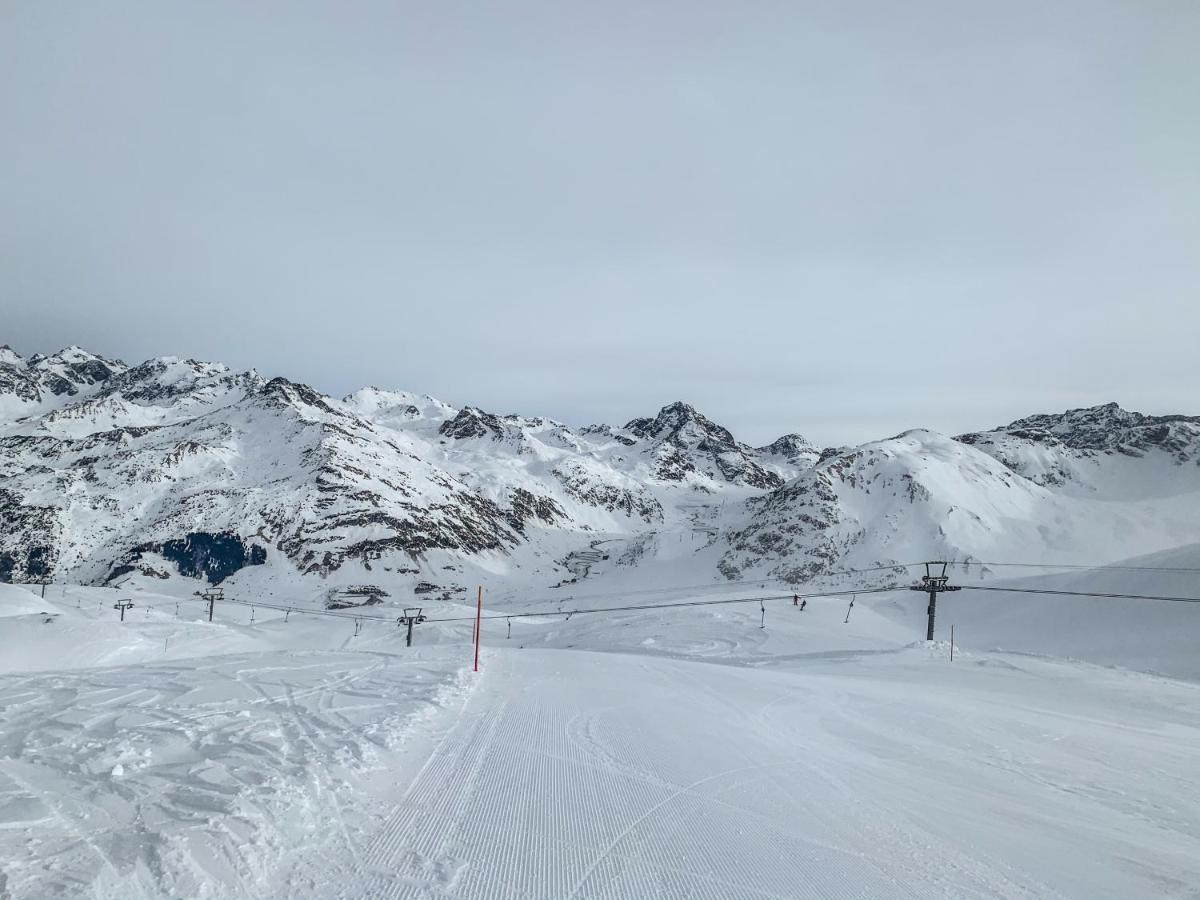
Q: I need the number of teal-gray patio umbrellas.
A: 0